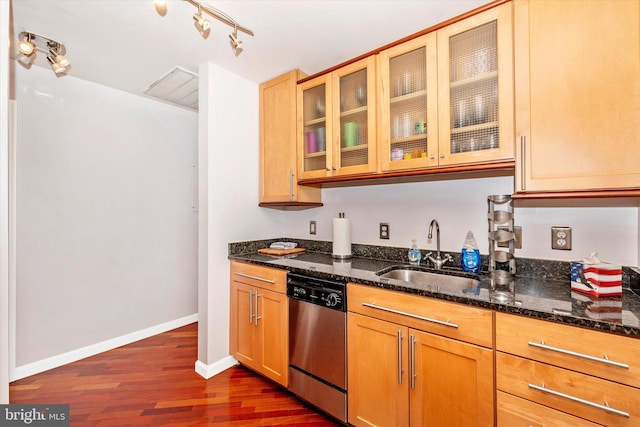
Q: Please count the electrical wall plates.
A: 4